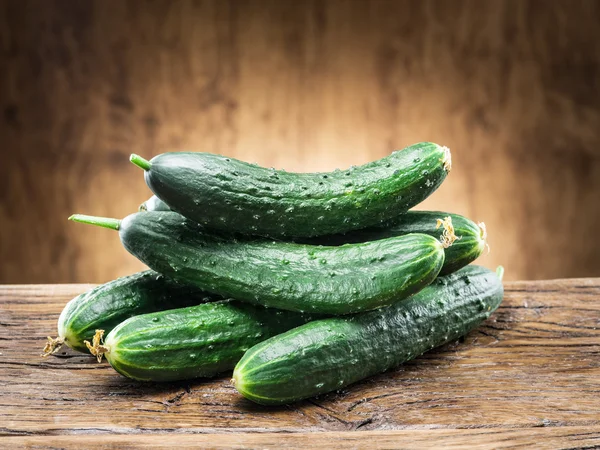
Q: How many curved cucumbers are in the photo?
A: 2